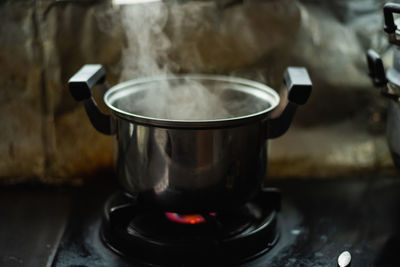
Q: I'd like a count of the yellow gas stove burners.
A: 0